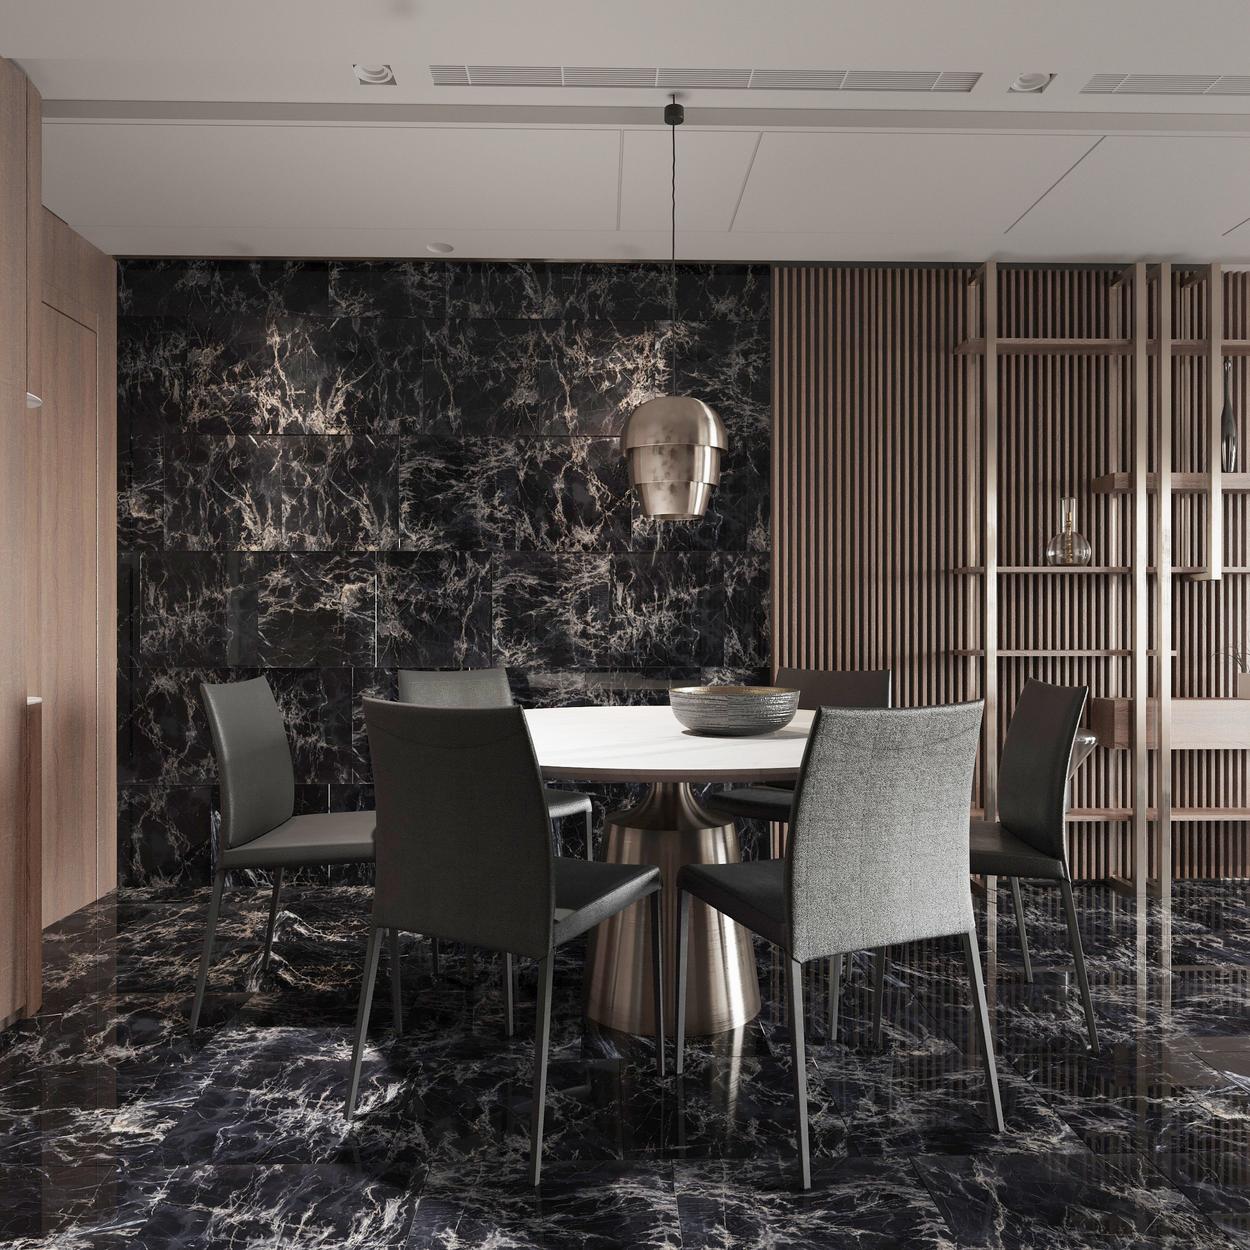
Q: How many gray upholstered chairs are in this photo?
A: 6